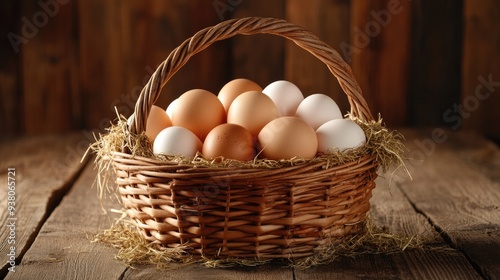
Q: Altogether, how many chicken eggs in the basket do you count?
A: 11